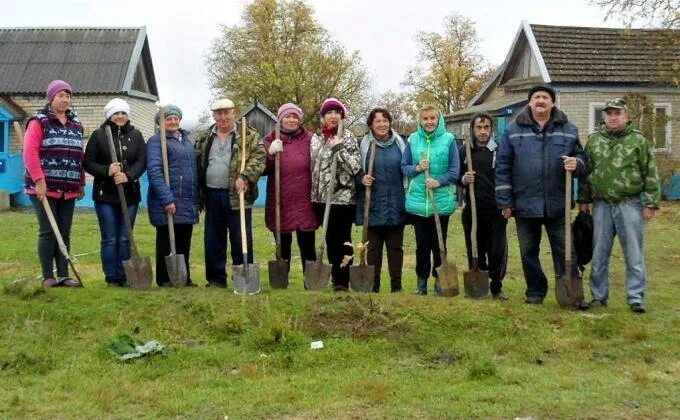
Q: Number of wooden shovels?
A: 10